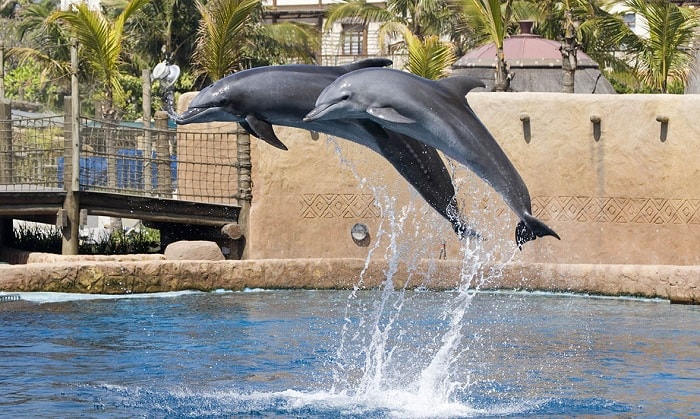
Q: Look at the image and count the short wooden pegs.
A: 3